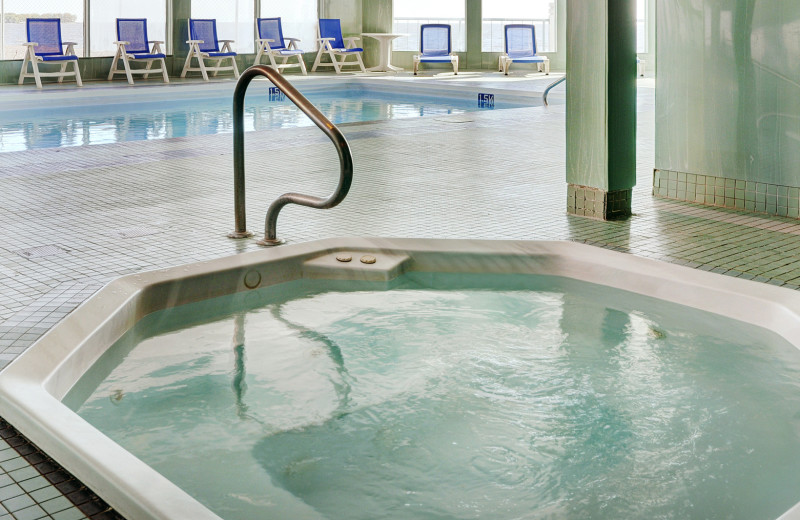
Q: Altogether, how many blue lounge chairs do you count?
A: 7